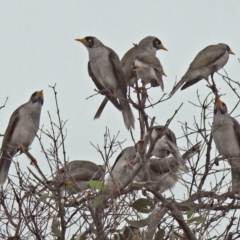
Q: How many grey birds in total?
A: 10